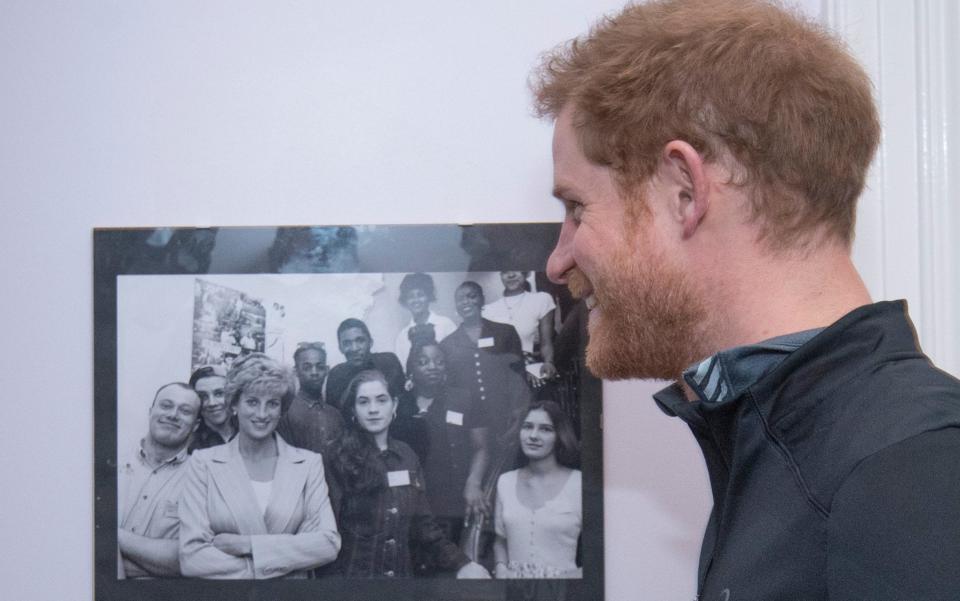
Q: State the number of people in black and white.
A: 11